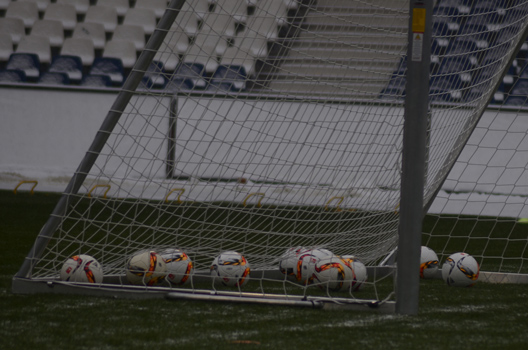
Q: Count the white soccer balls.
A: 10